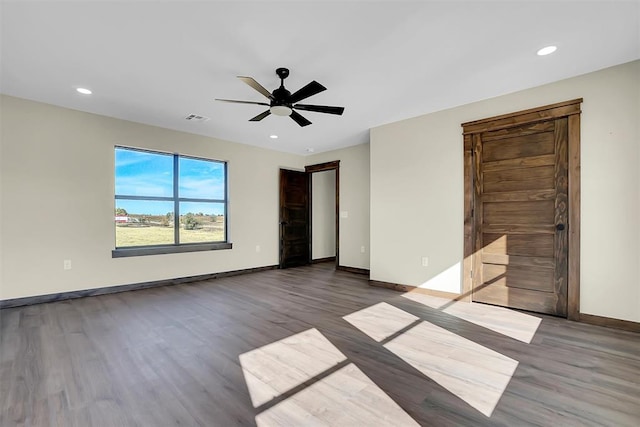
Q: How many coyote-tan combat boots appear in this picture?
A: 0